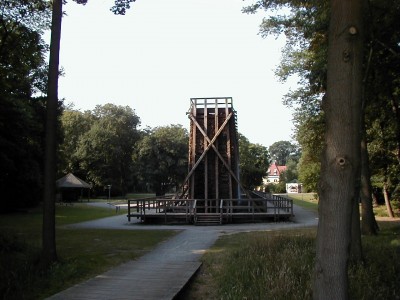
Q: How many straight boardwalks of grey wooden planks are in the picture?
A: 1